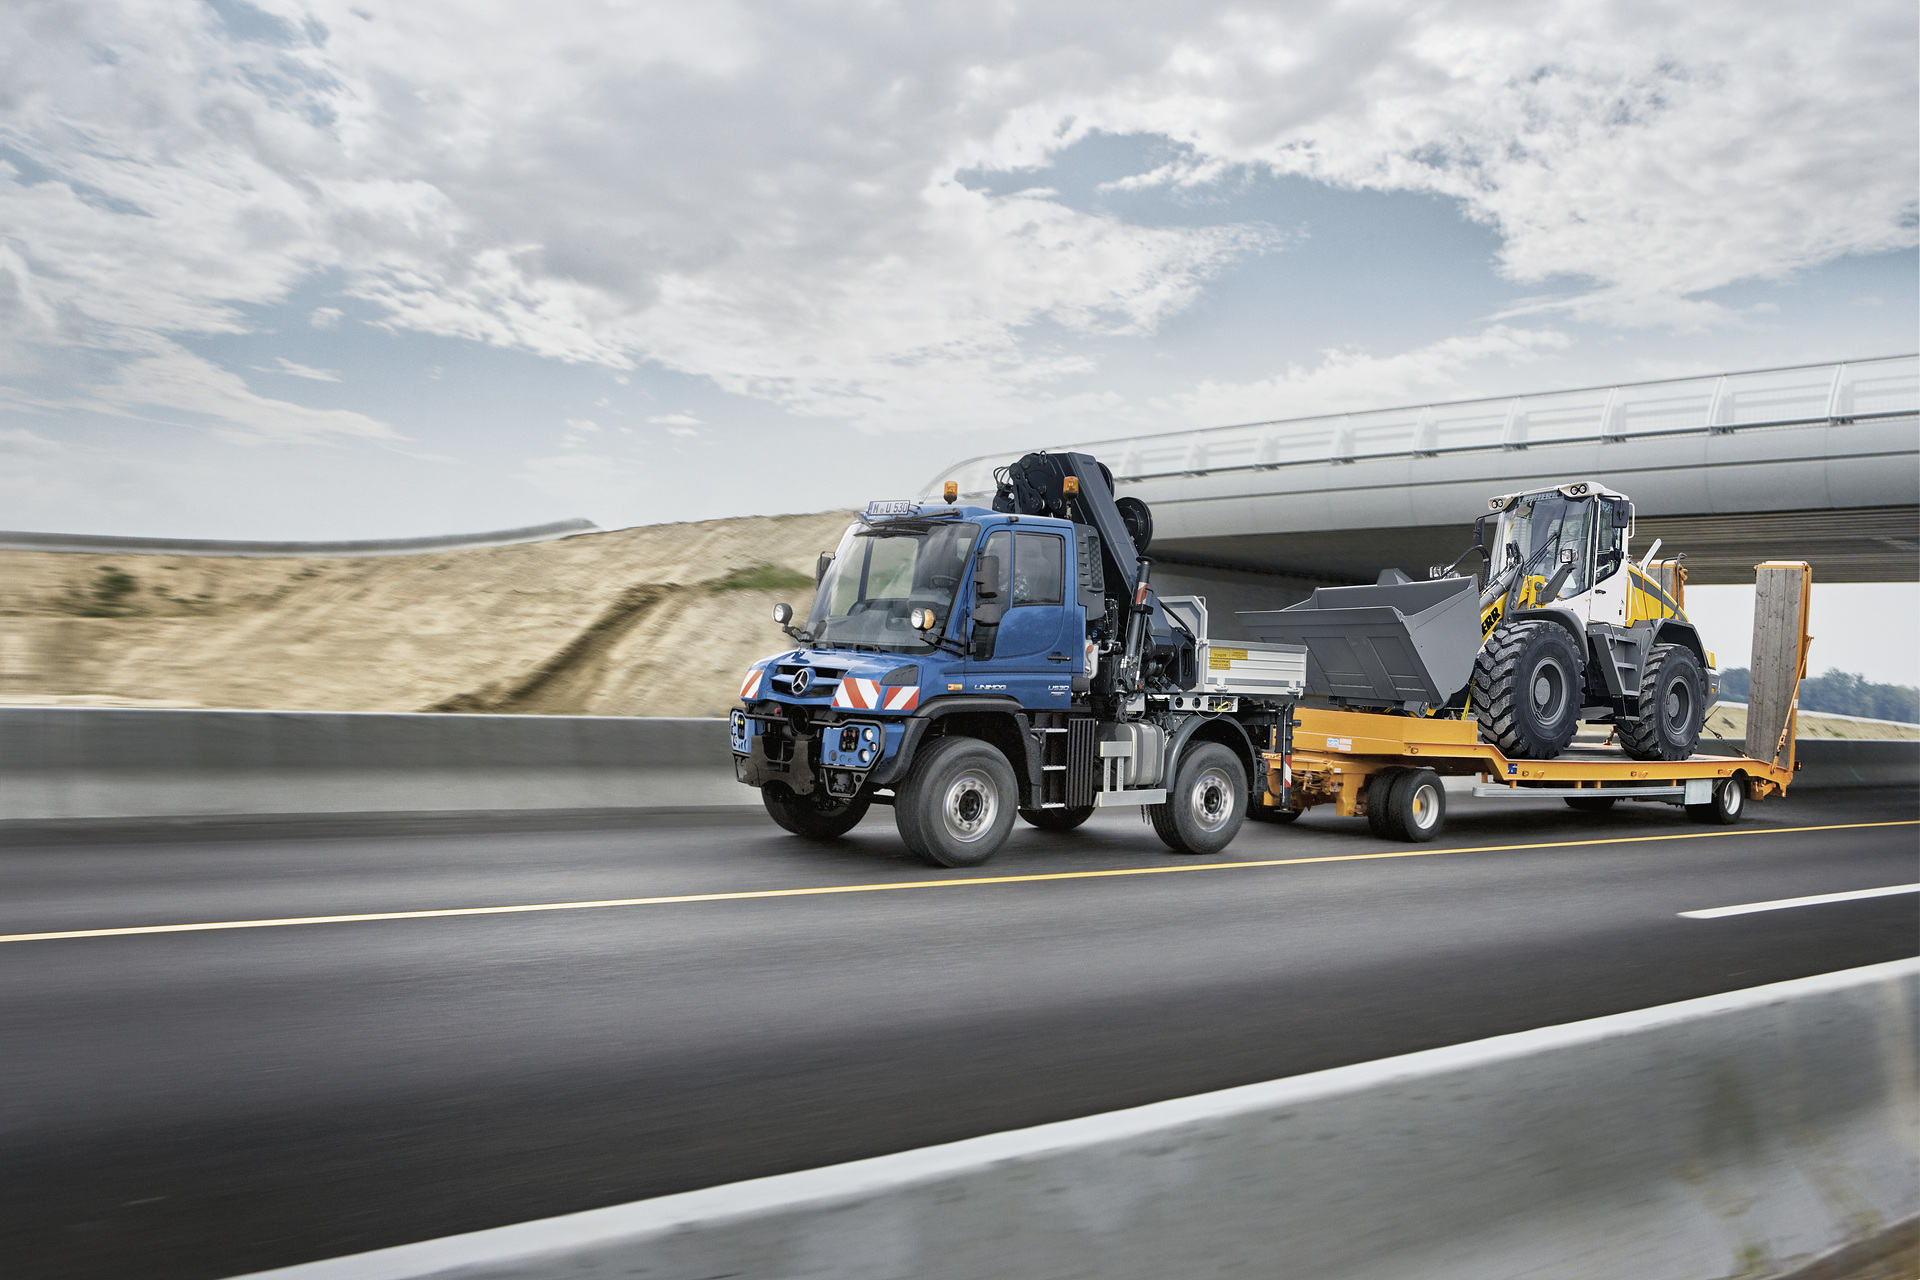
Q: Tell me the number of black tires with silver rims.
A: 4